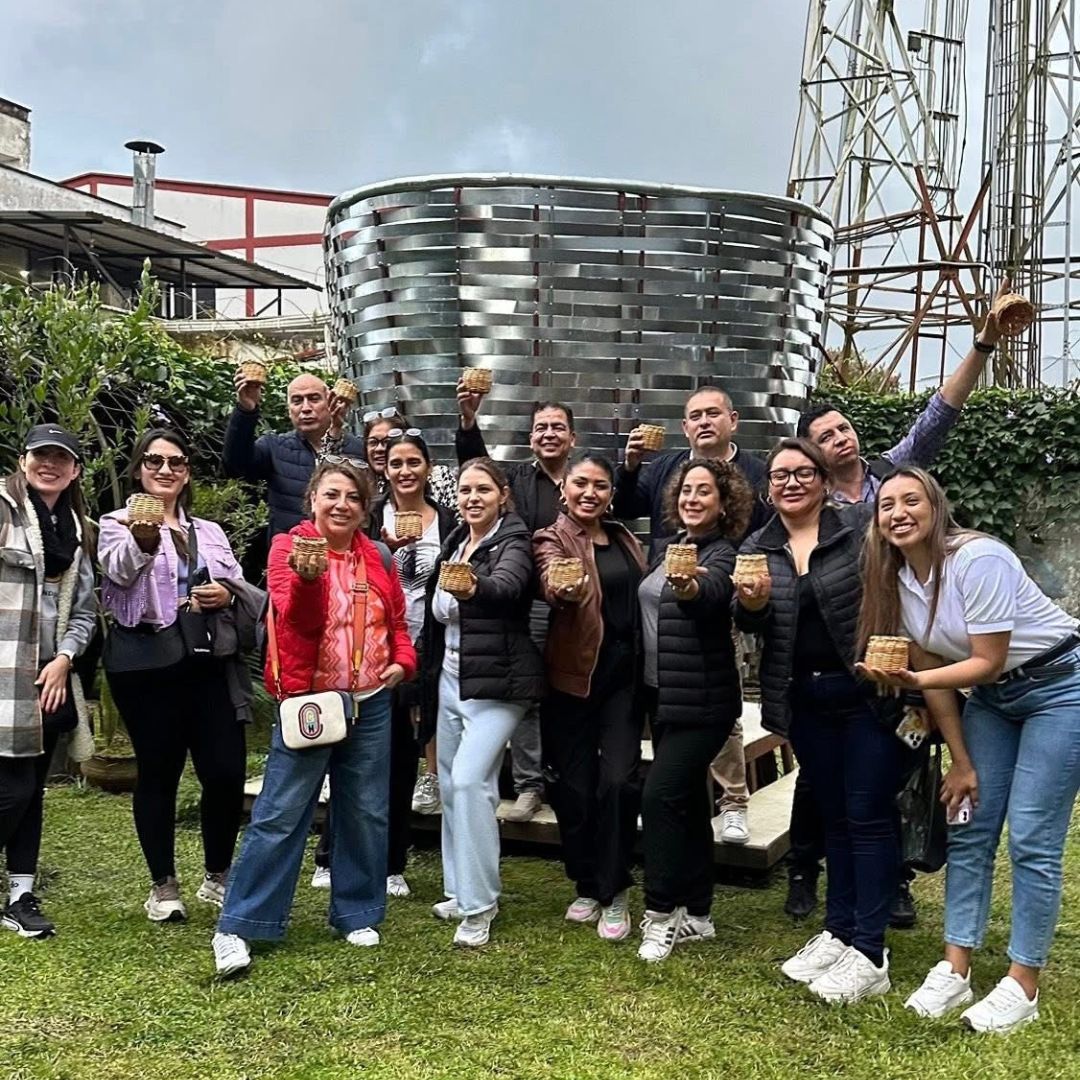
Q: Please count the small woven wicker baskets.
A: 13